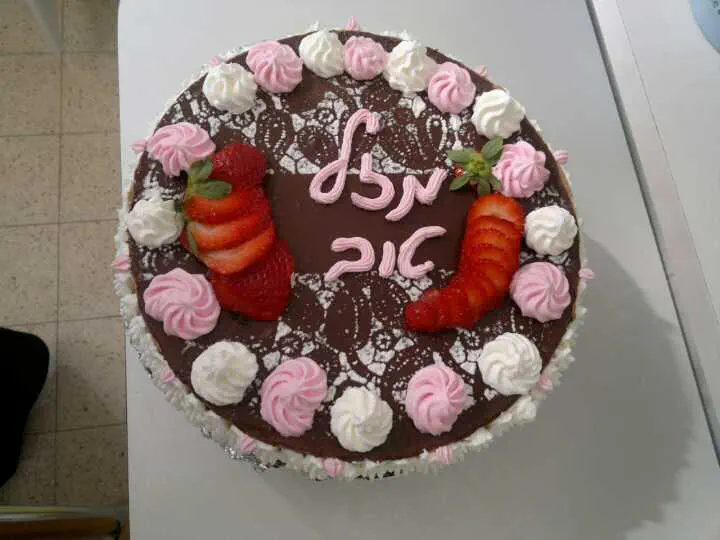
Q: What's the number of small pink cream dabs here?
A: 12